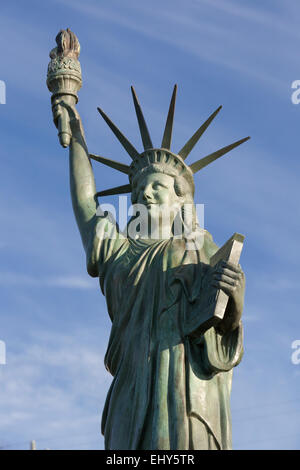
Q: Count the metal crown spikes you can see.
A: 7